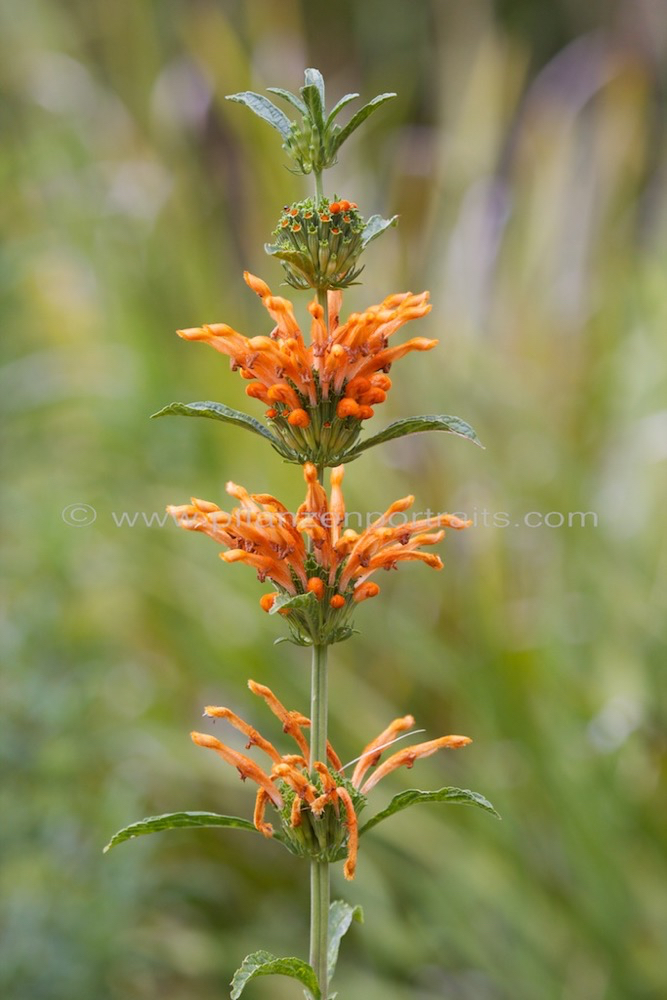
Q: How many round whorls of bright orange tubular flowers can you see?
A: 3